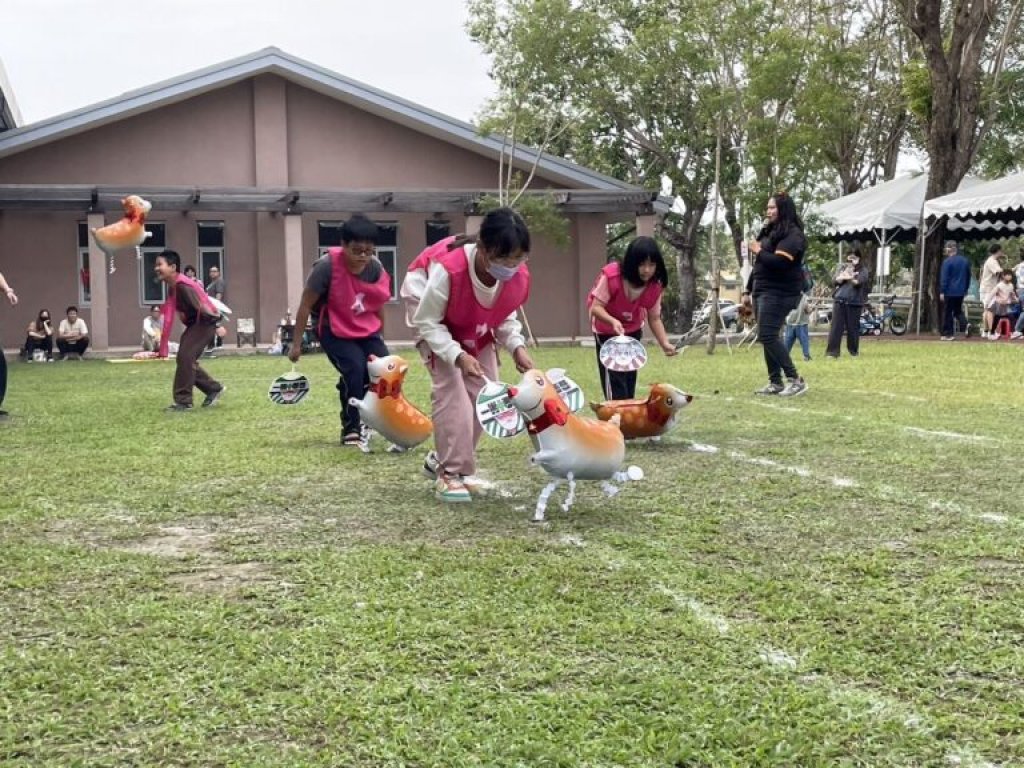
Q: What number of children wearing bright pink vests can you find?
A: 4